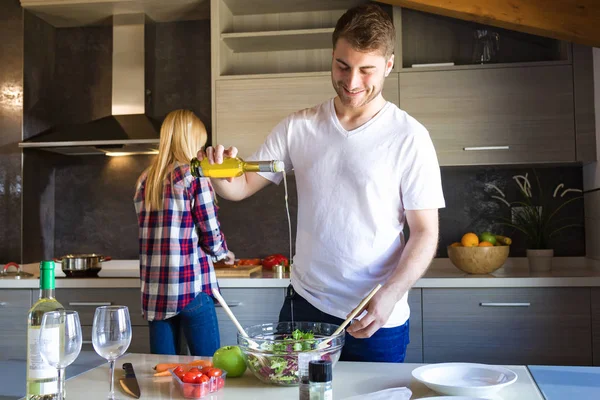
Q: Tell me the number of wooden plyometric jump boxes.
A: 0